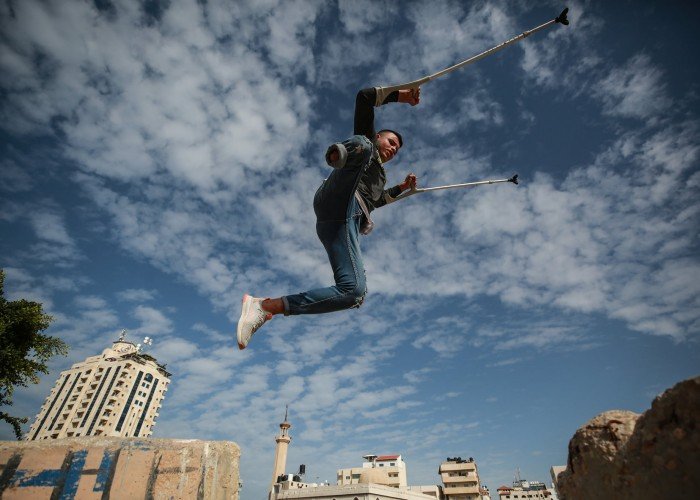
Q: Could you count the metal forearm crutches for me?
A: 2